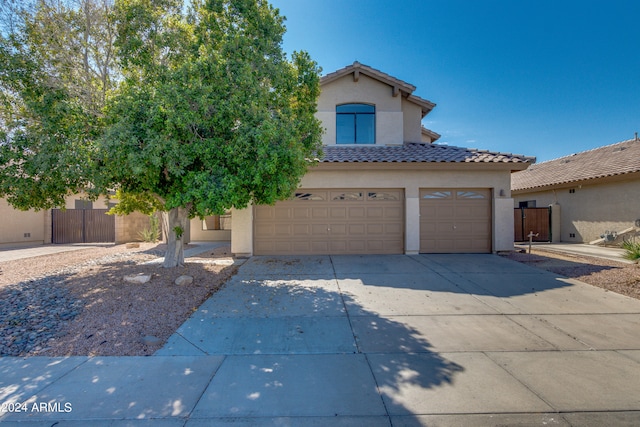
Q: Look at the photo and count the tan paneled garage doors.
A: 2